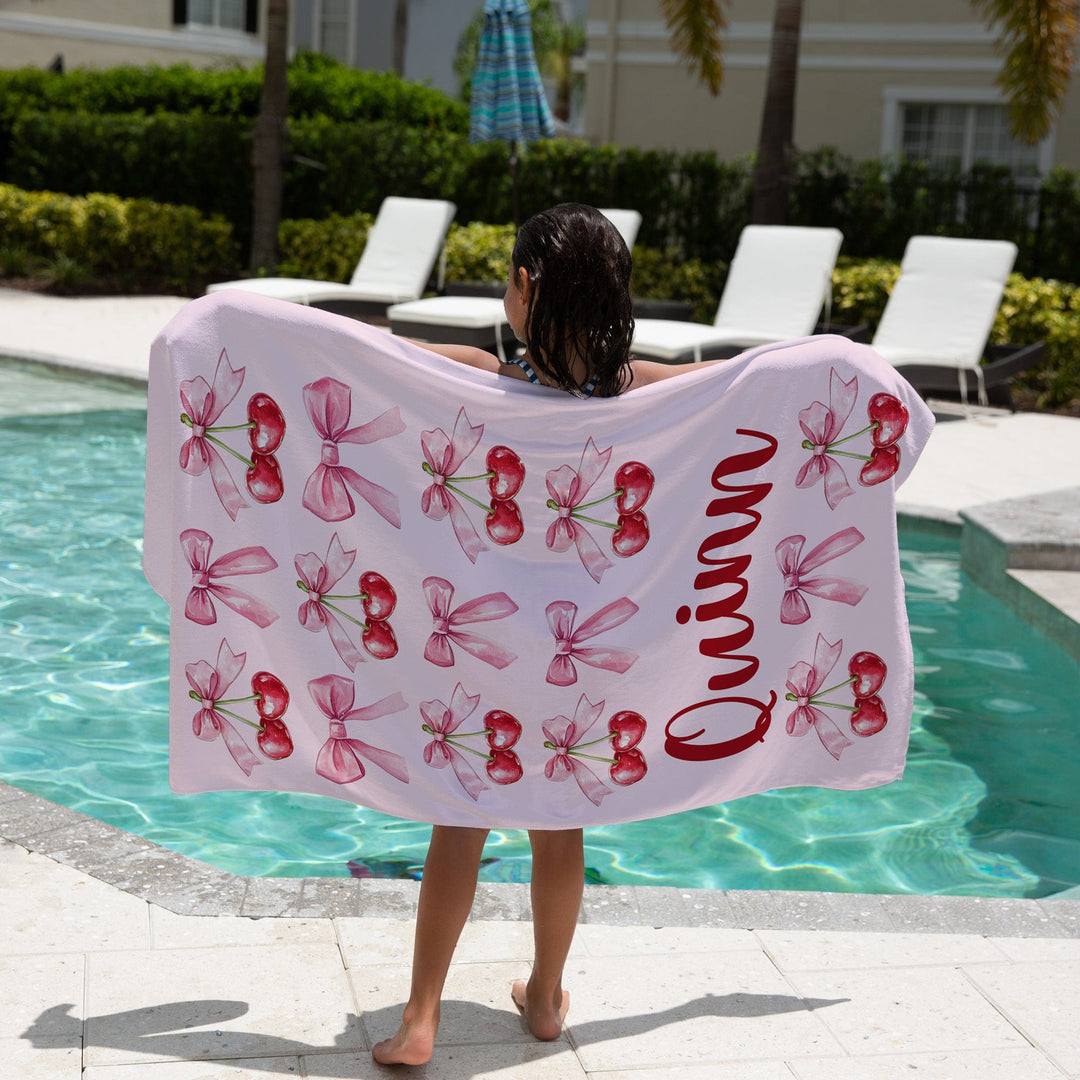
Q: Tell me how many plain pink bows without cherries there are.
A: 6